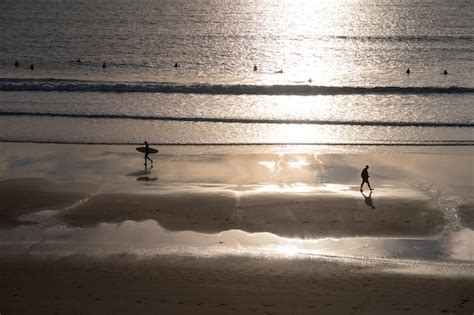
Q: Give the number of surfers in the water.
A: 10